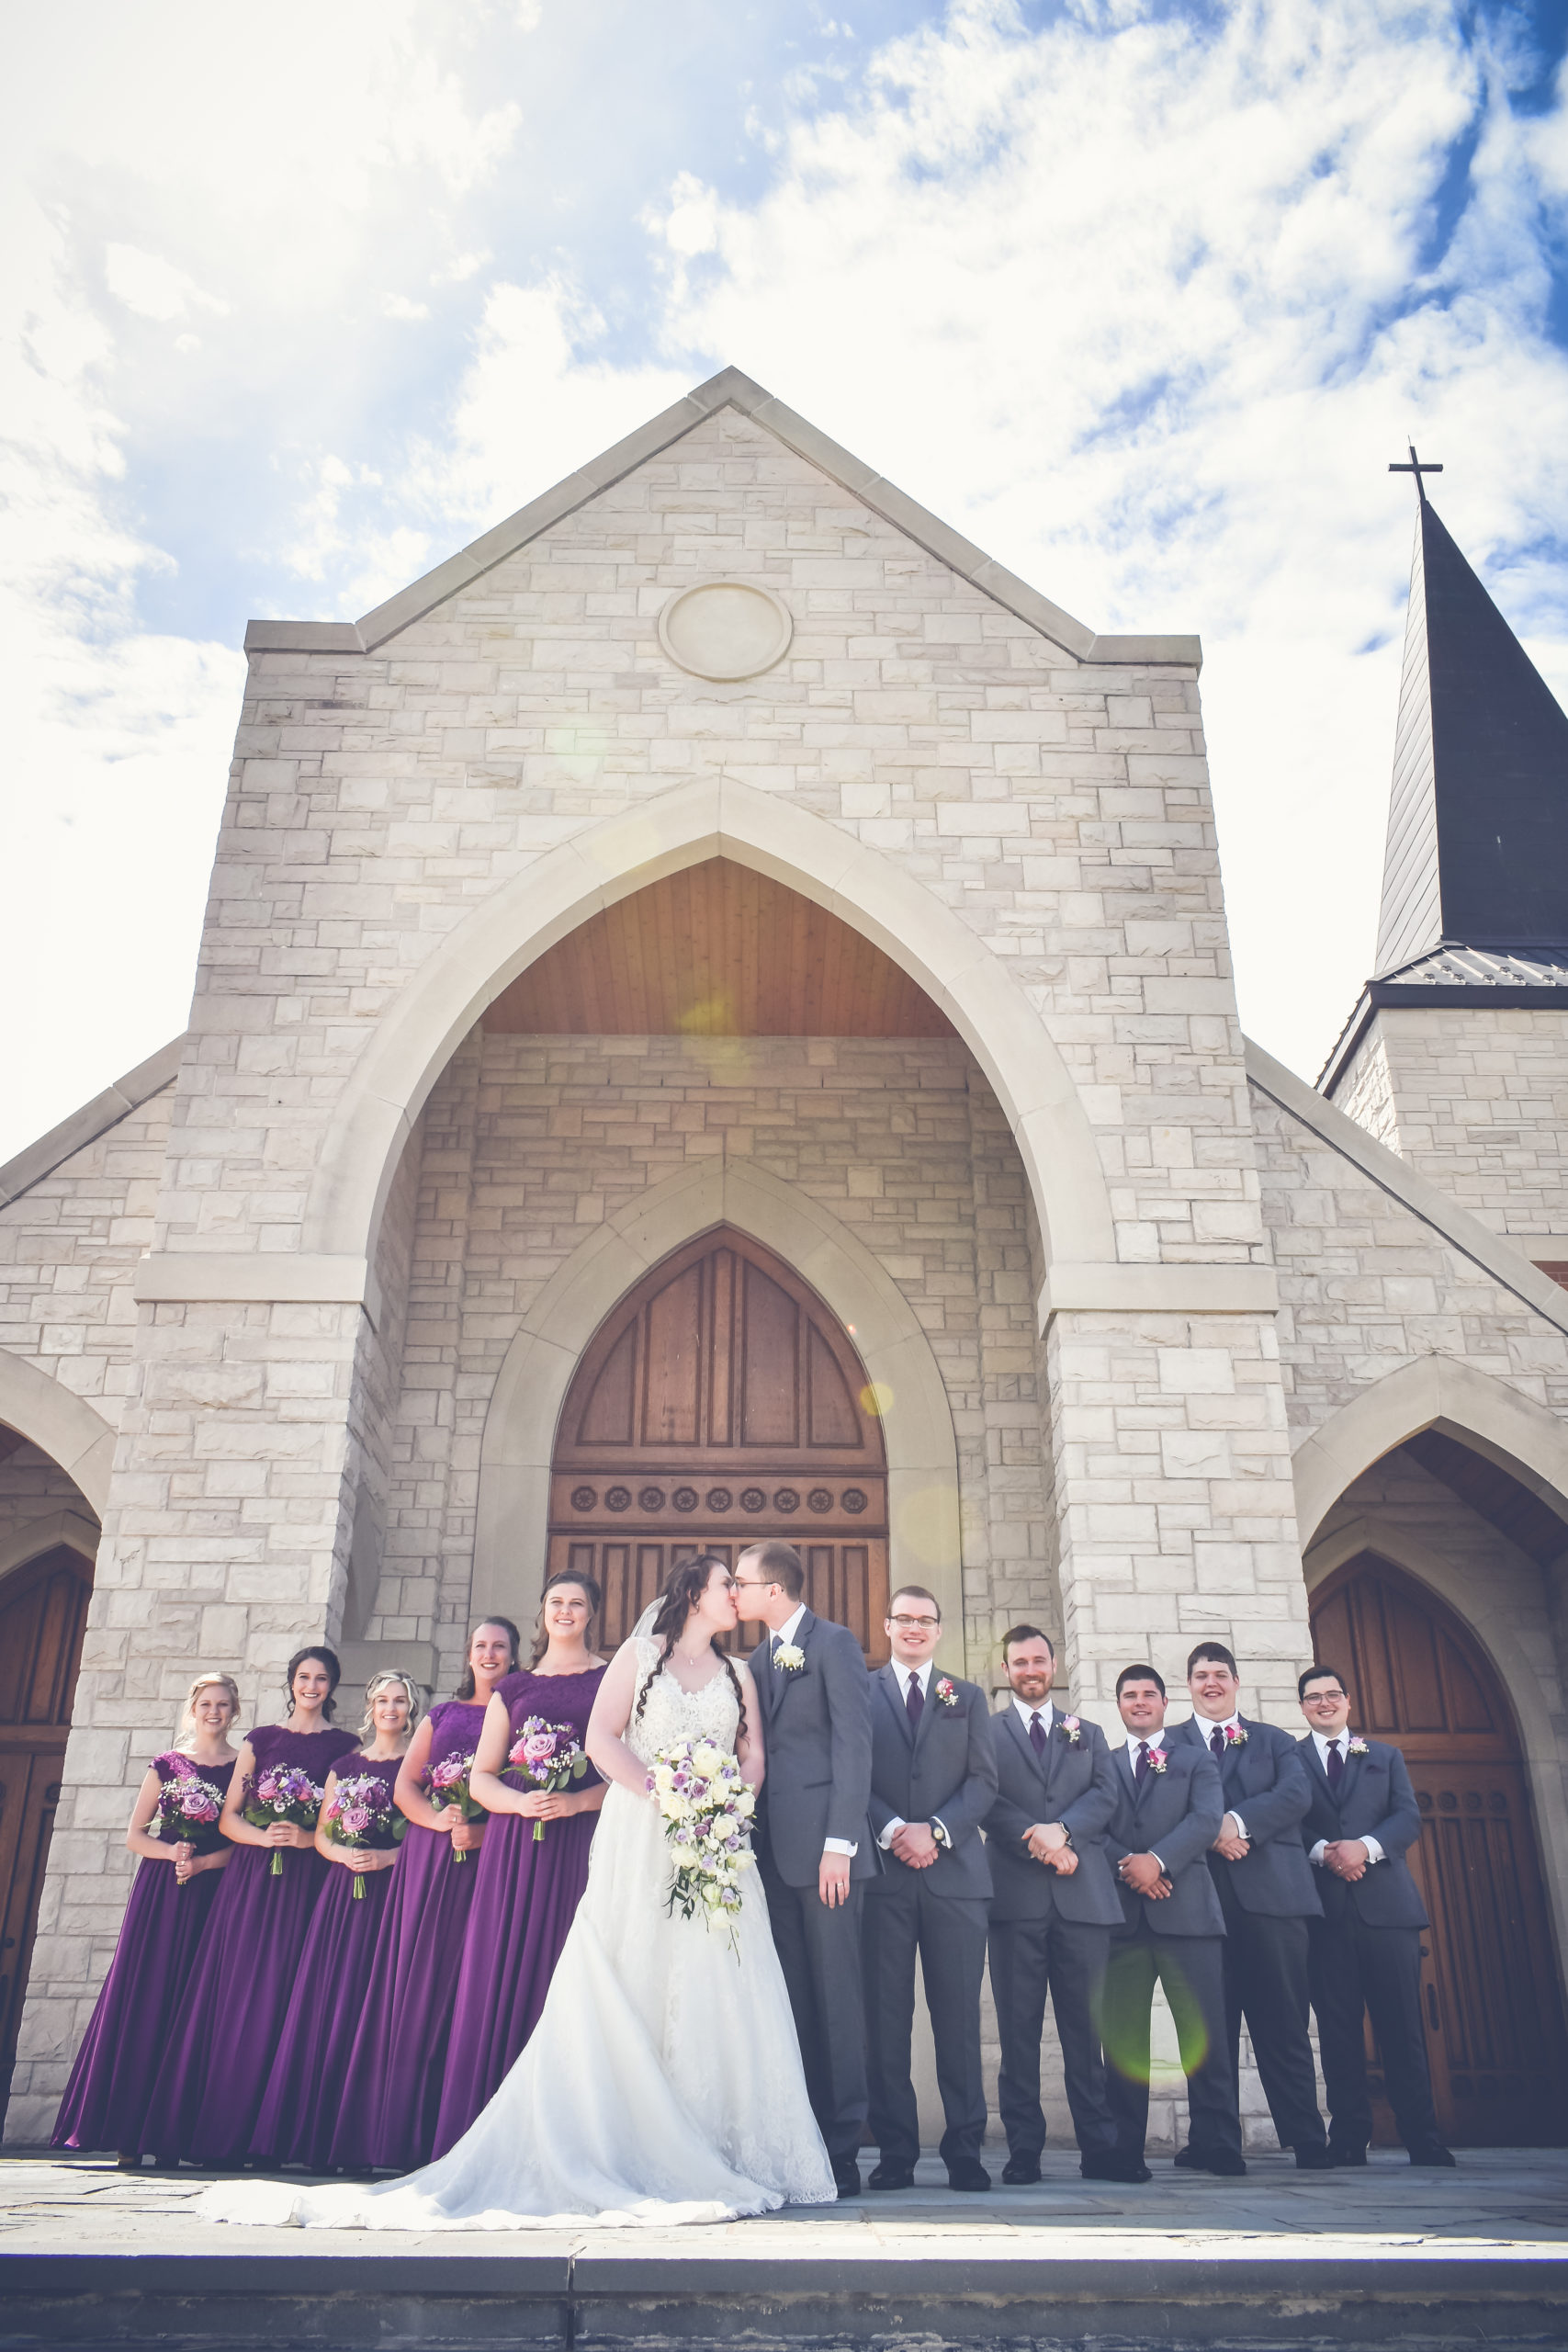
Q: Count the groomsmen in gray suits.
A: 5